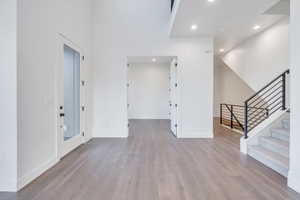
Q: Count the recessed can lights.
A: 5